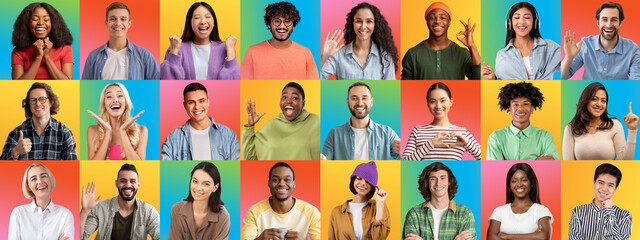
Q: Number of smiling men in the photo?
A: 12